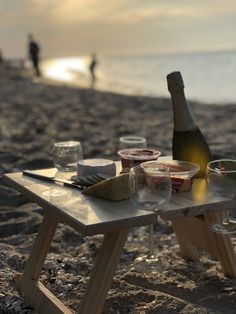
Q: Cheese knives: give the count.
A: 1